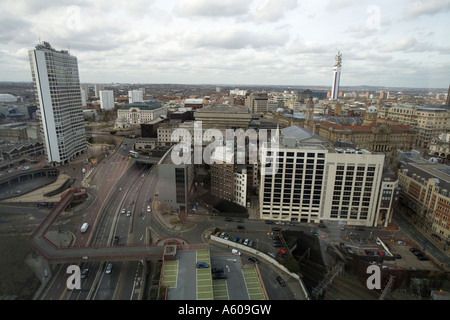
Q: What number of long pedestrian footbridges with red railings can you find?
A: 1